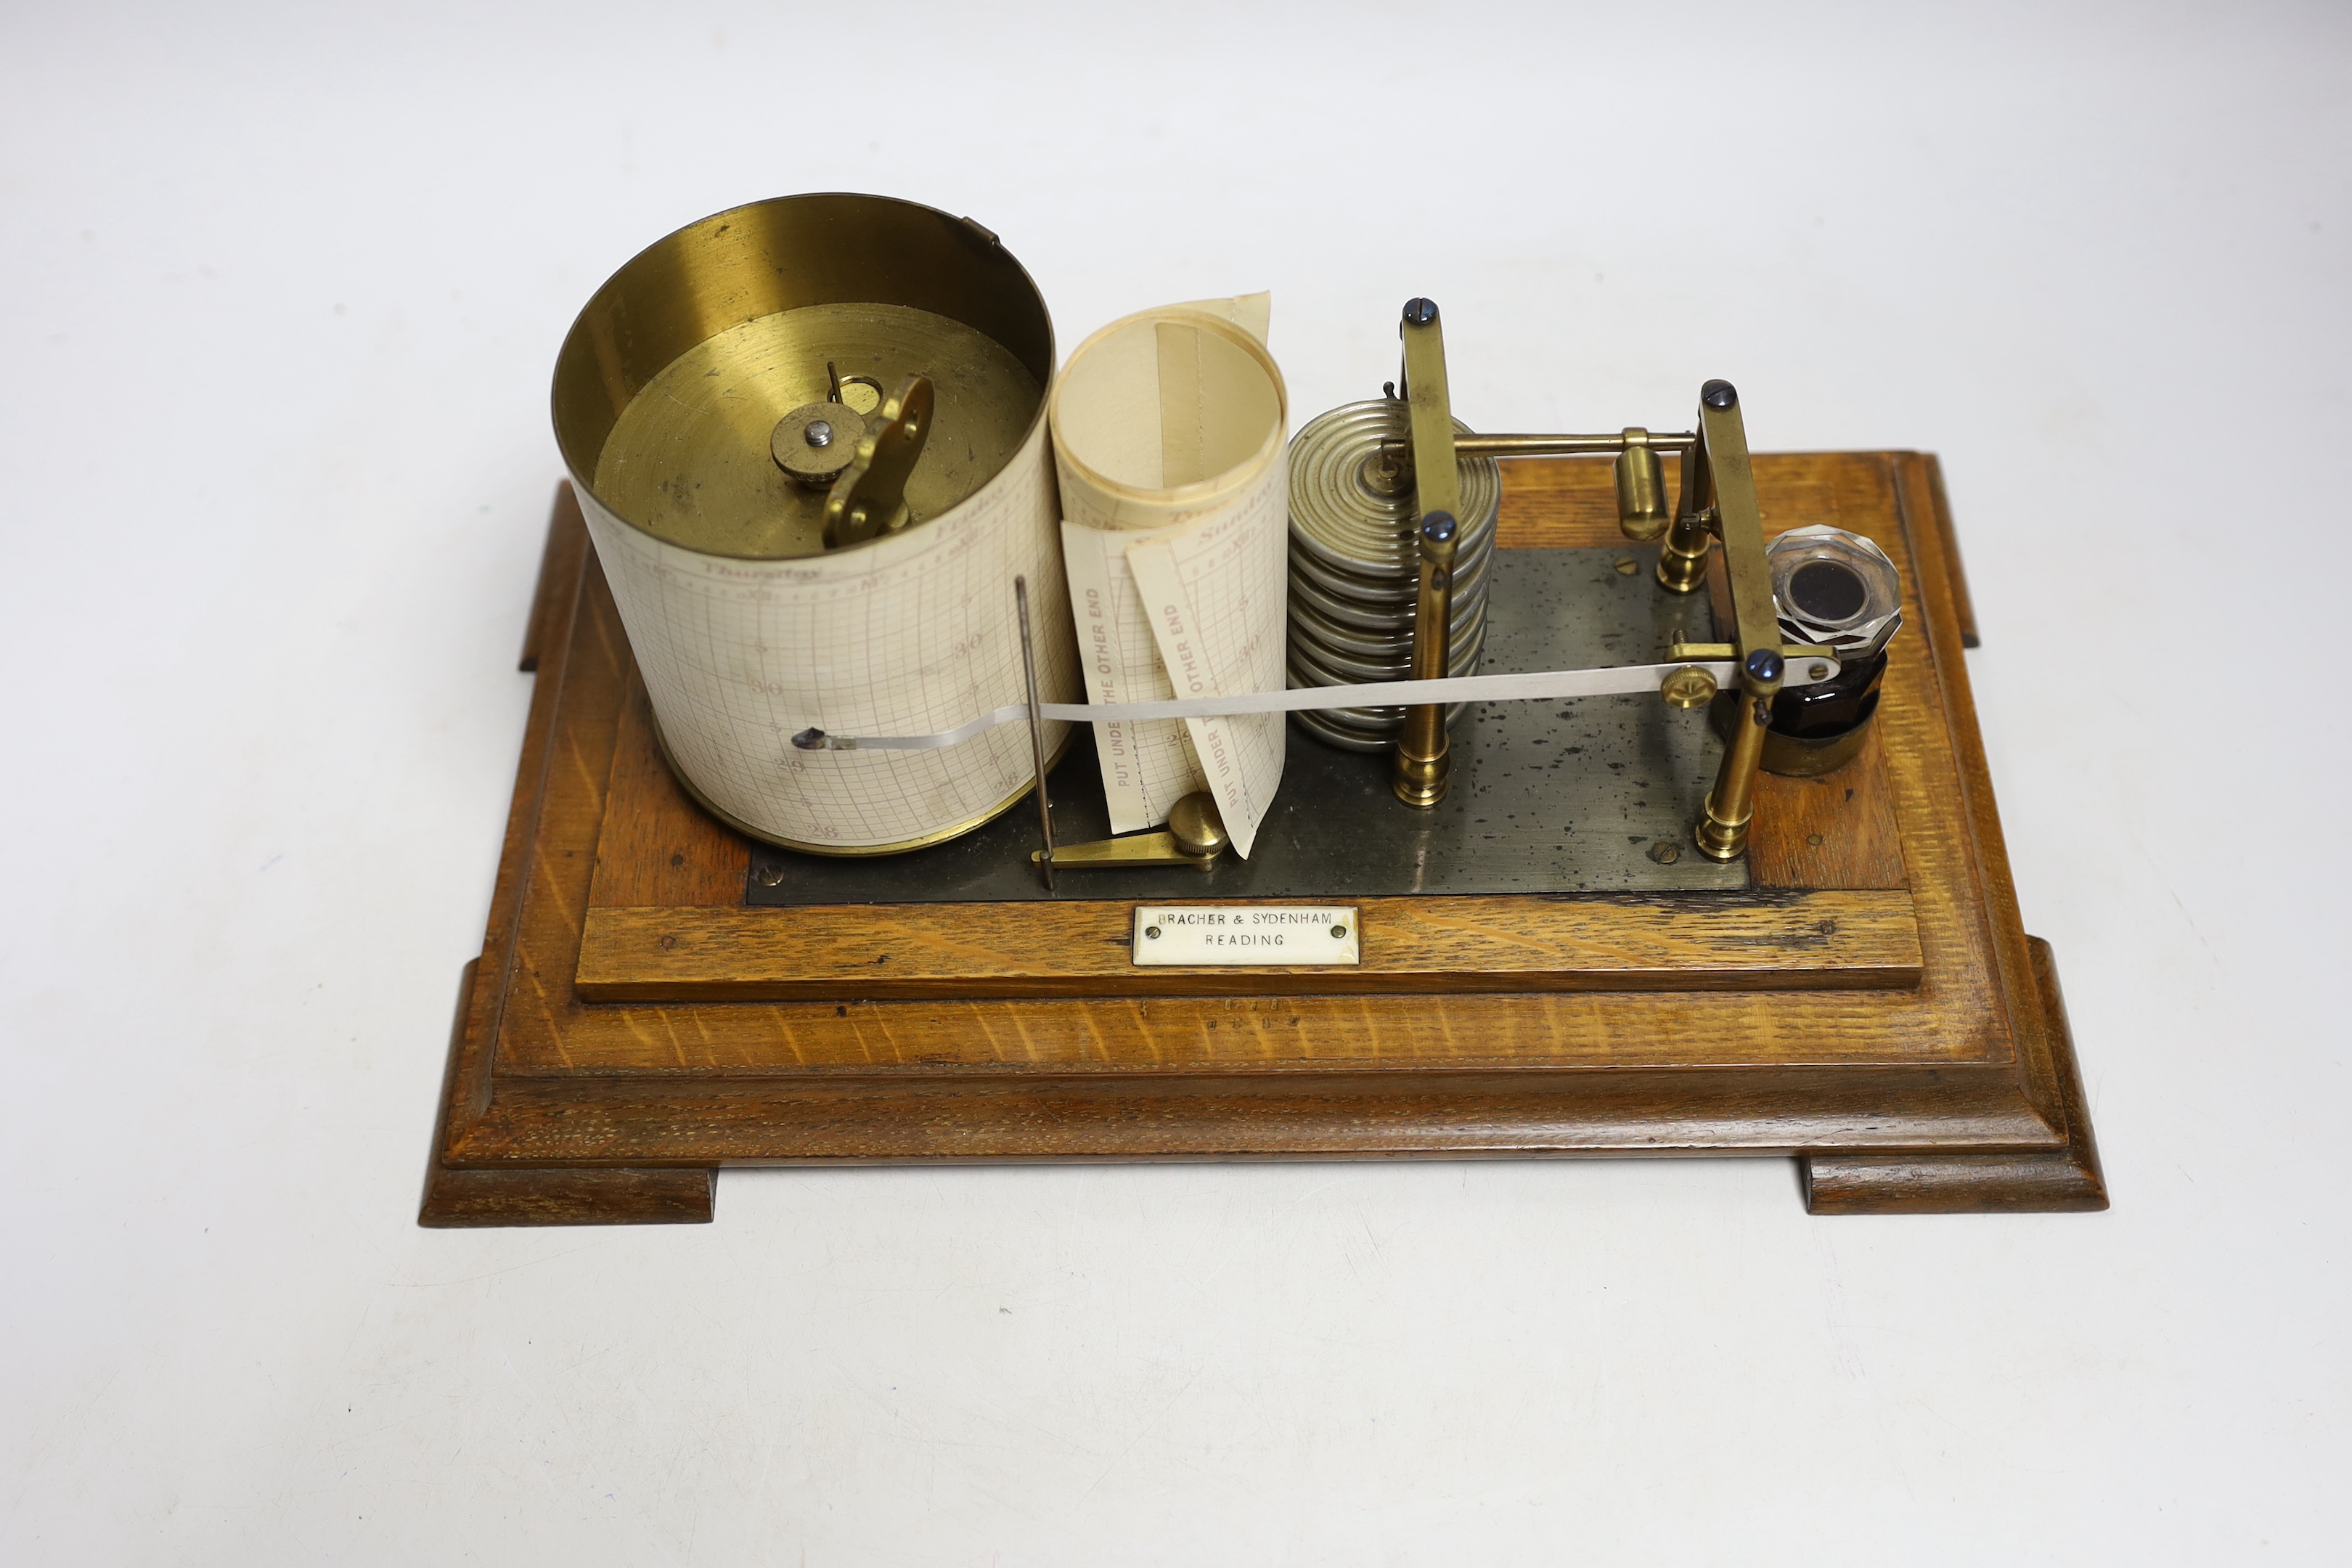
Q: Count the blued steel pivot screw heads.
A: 4